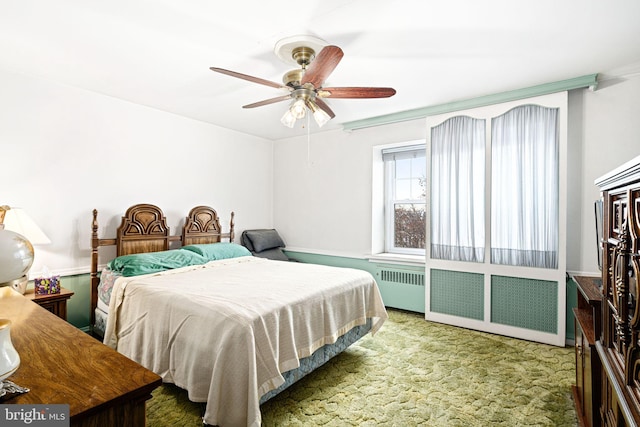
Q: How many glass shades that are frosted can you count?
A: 3